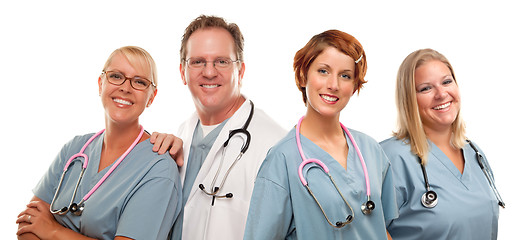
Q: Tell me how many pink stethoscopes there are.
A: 2